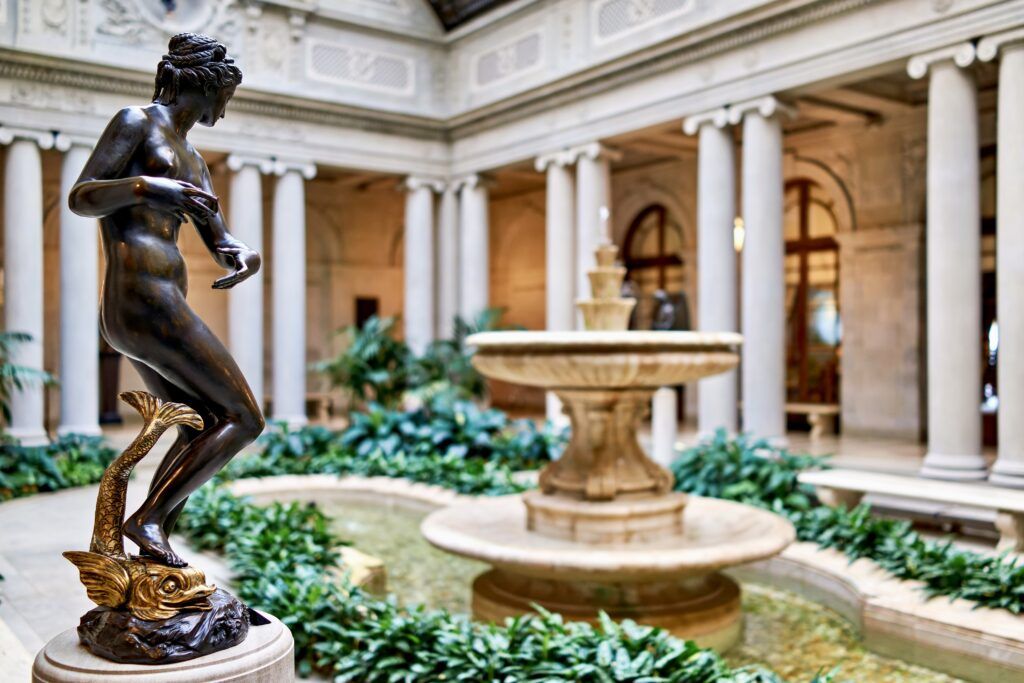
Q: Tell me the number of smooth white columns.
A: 13